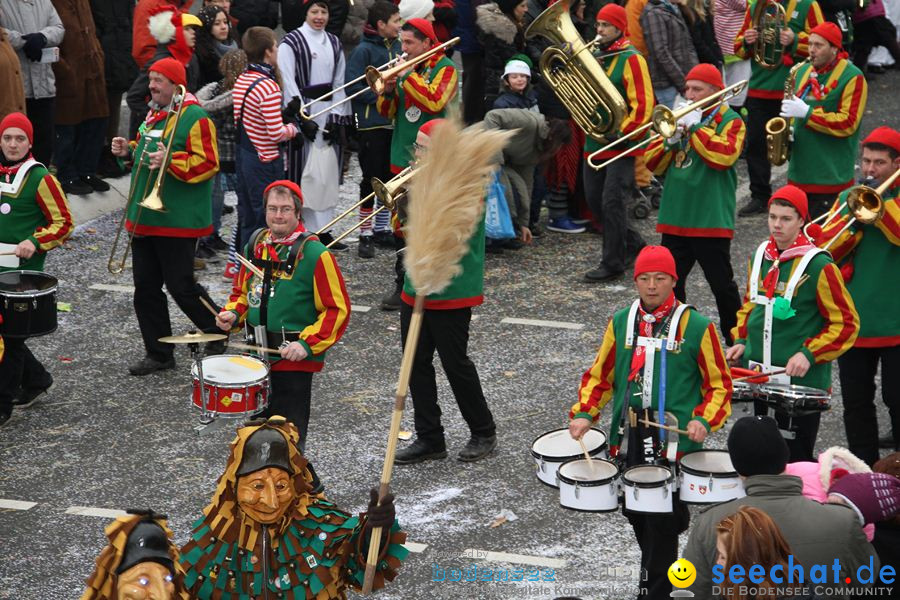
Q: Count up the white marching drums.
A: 4